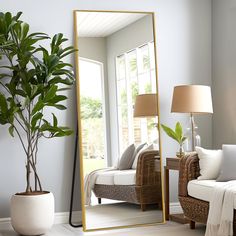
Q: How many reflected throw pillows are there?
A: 3